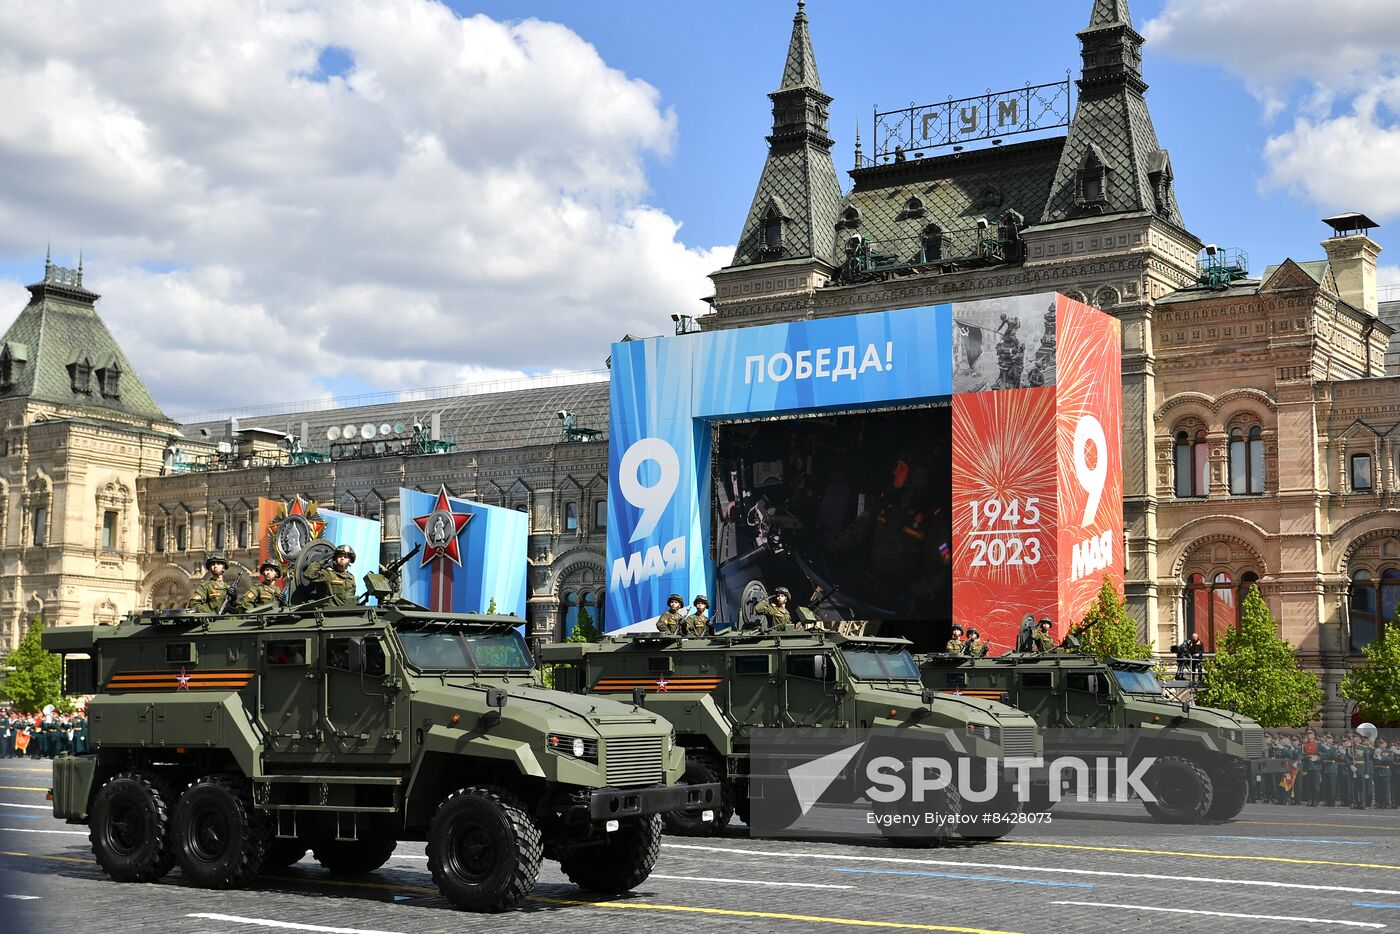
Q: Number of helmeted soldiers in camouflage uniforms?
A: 9